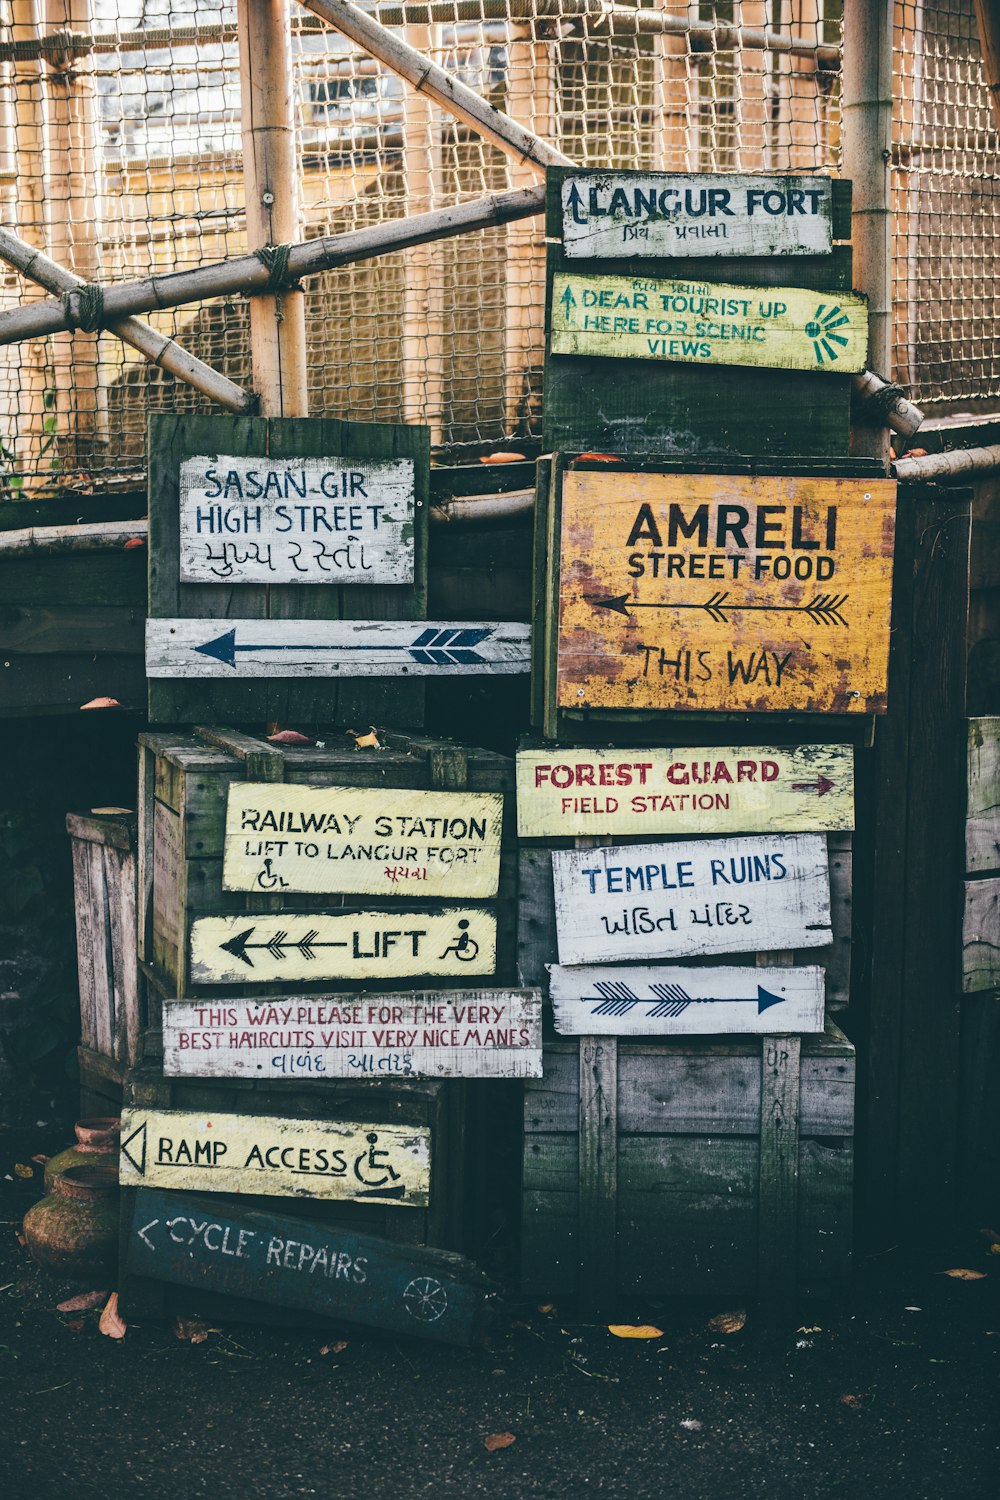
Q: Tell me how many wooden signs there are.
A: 13